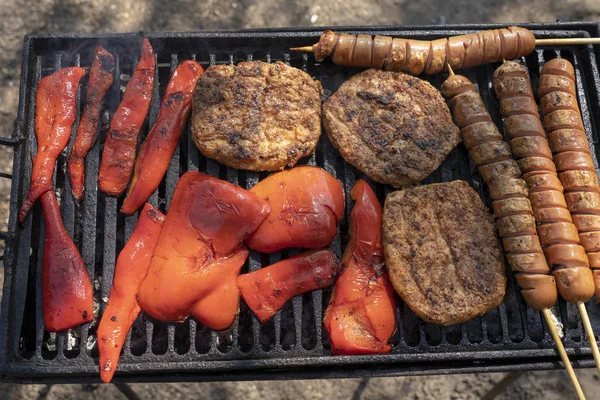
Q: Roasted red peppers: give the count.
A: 10